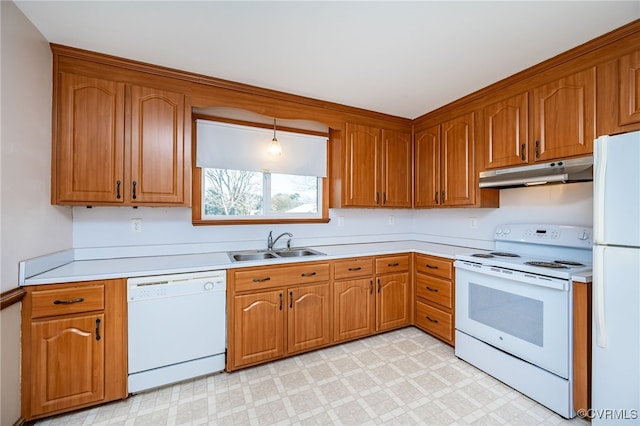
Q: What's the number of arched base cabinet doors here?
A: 5